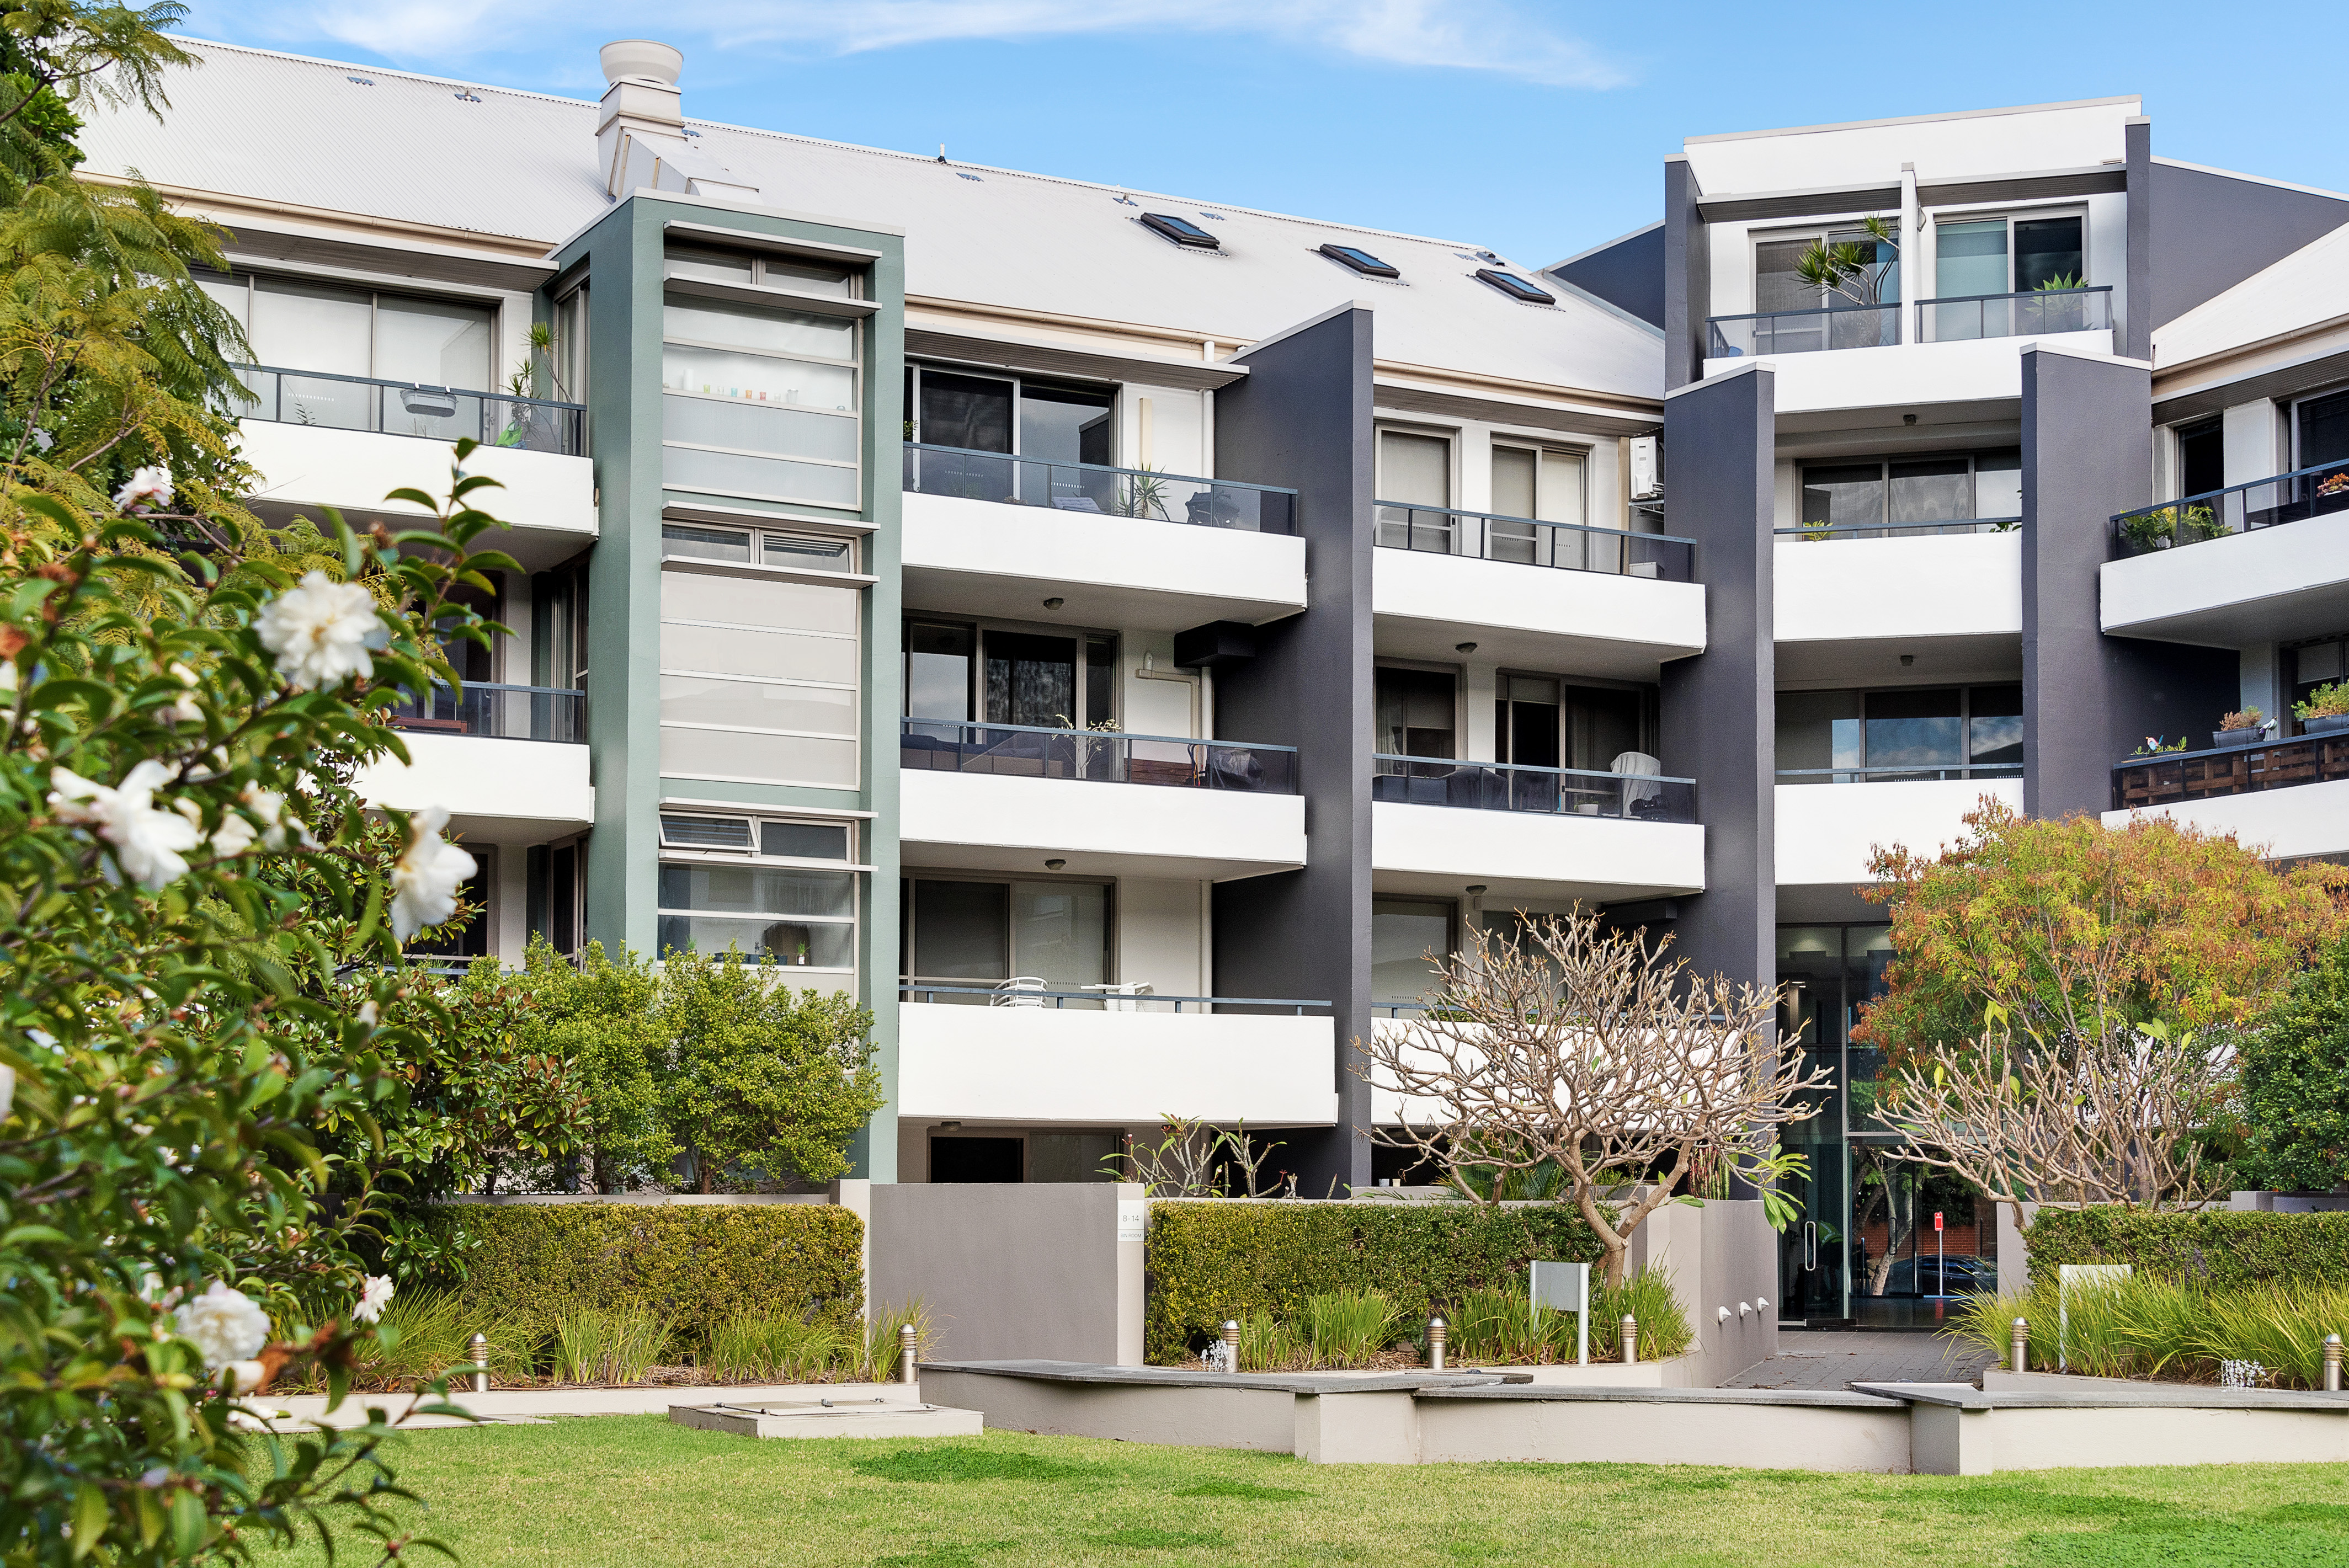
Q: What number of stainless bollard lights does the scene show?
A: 7